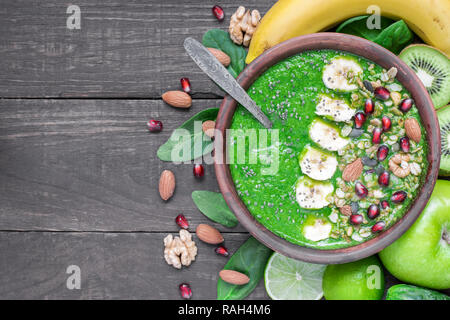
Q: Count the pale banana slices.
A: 6